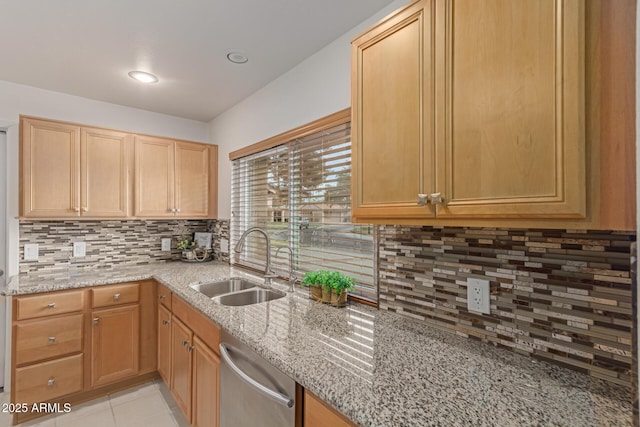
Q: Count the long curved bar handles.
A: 1